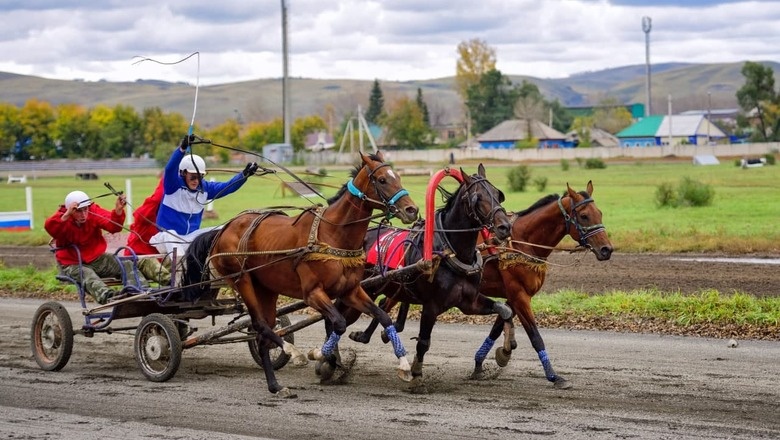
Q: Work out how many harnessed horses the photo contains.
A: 3